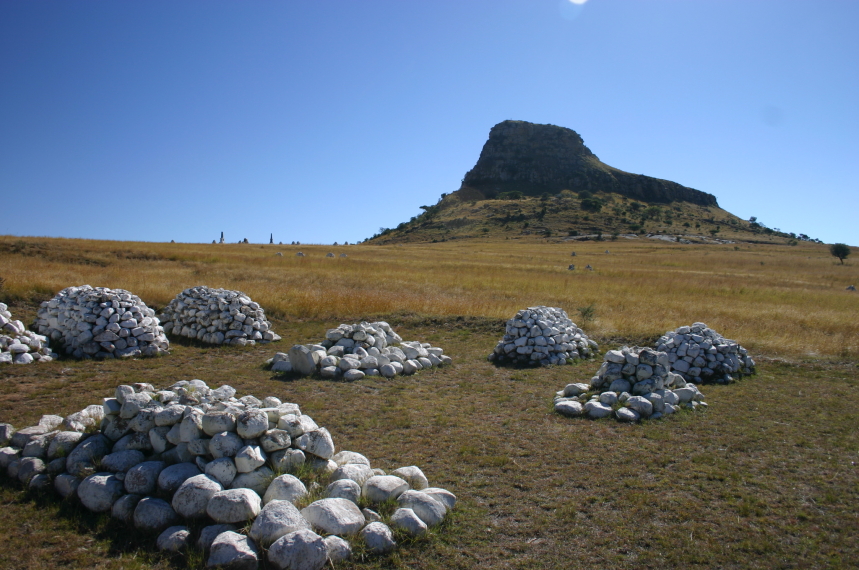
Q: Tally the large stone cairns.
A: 8